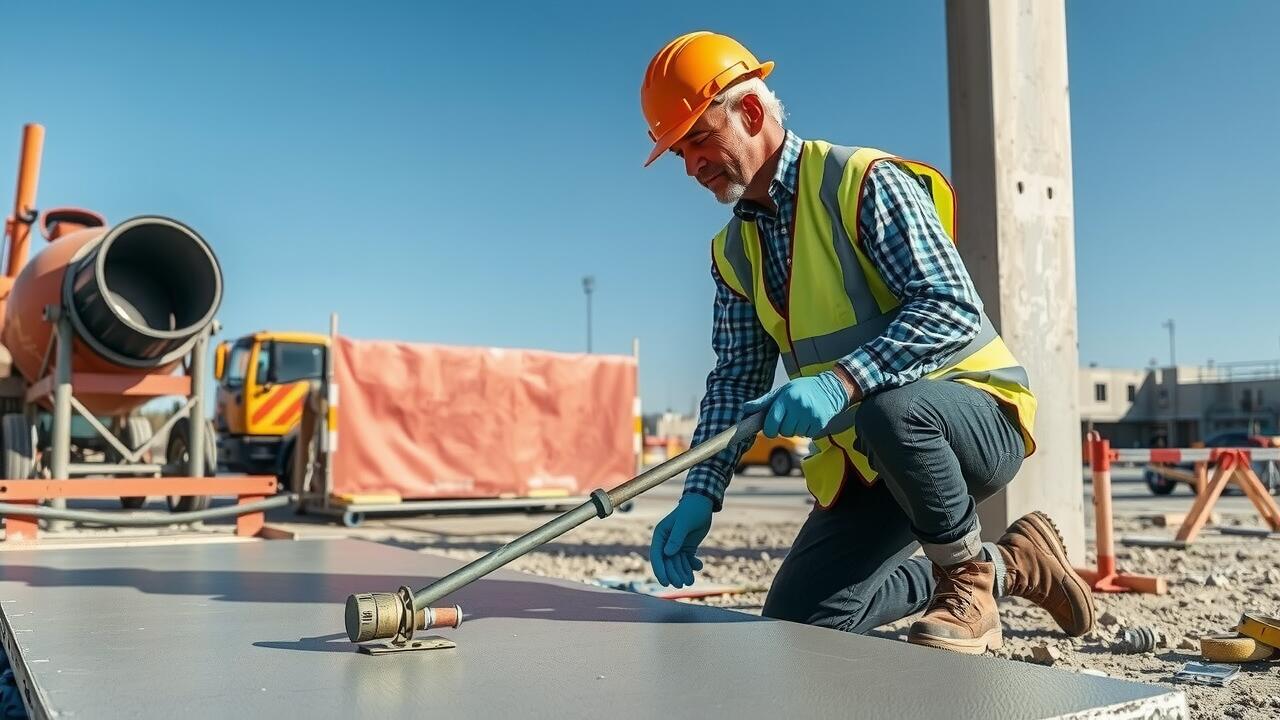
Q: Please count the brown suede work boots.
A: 2